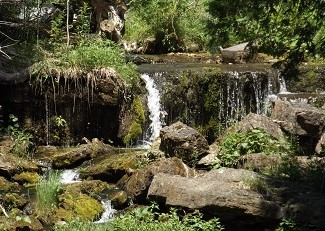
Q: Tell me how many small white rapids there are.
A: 2